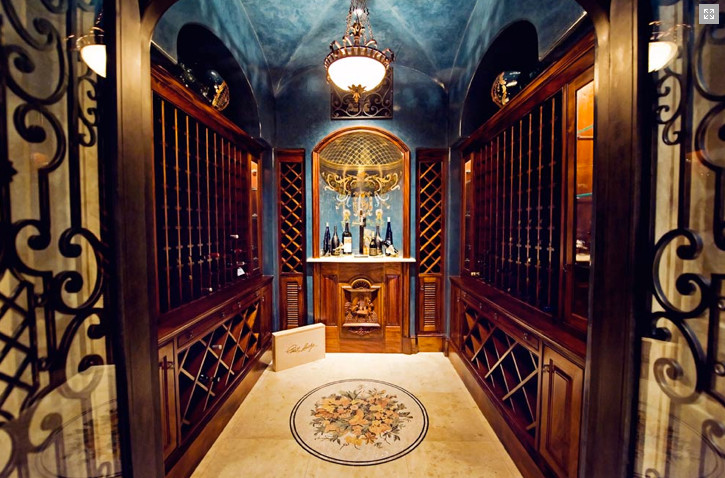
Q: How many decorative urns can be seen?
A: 2